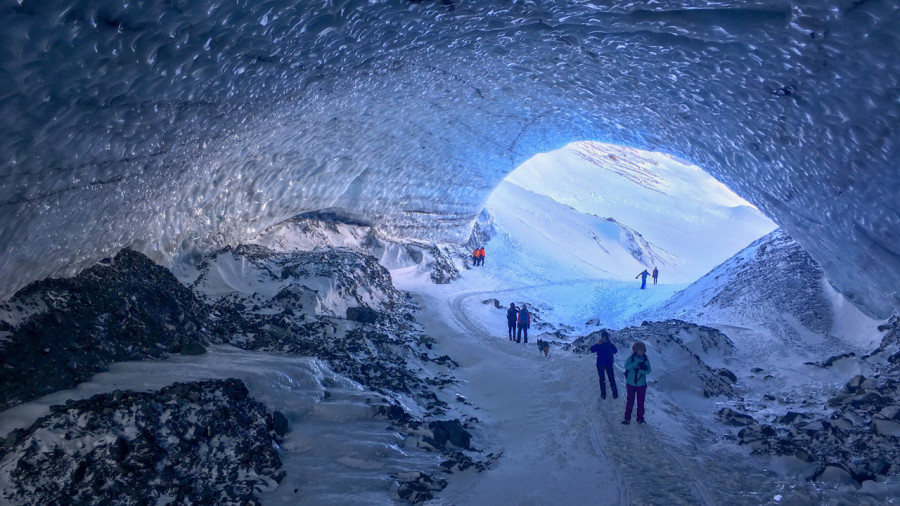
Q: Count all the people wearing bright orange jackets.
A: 2